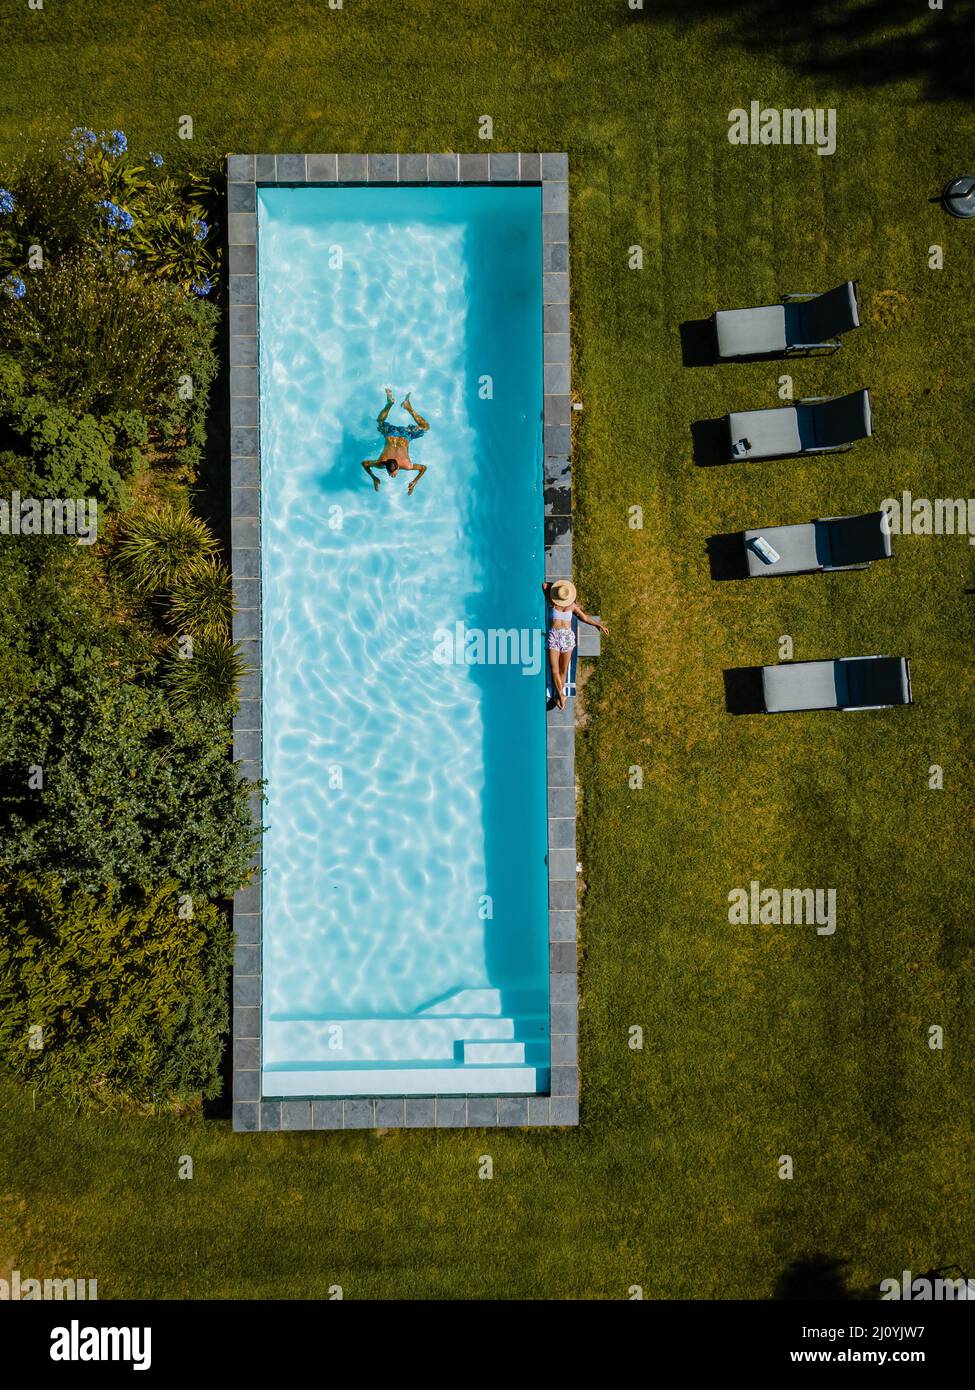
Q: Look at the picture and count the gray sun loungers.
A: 4